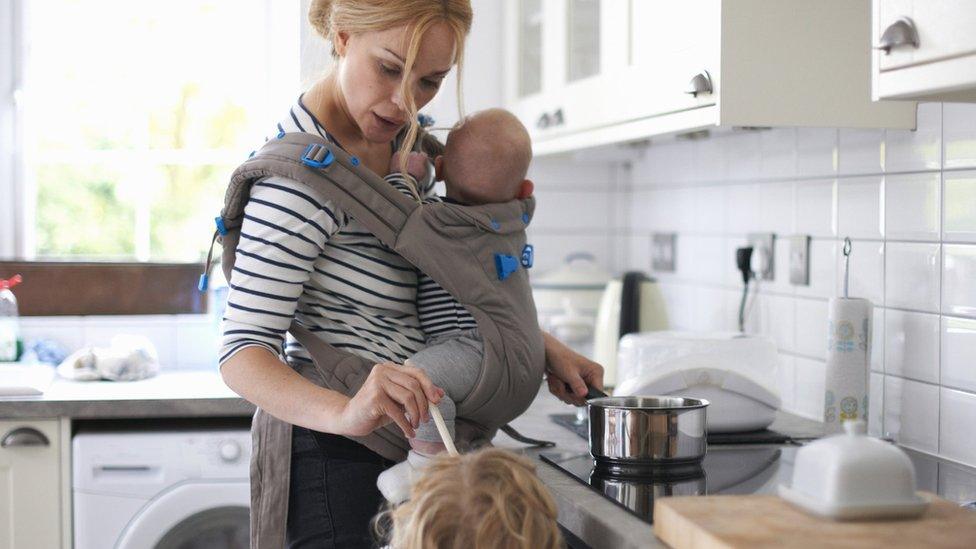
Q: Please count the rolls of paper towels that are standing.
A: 1